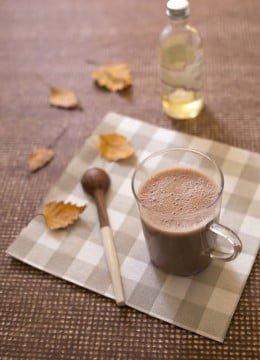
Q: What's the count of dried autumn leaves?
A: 5